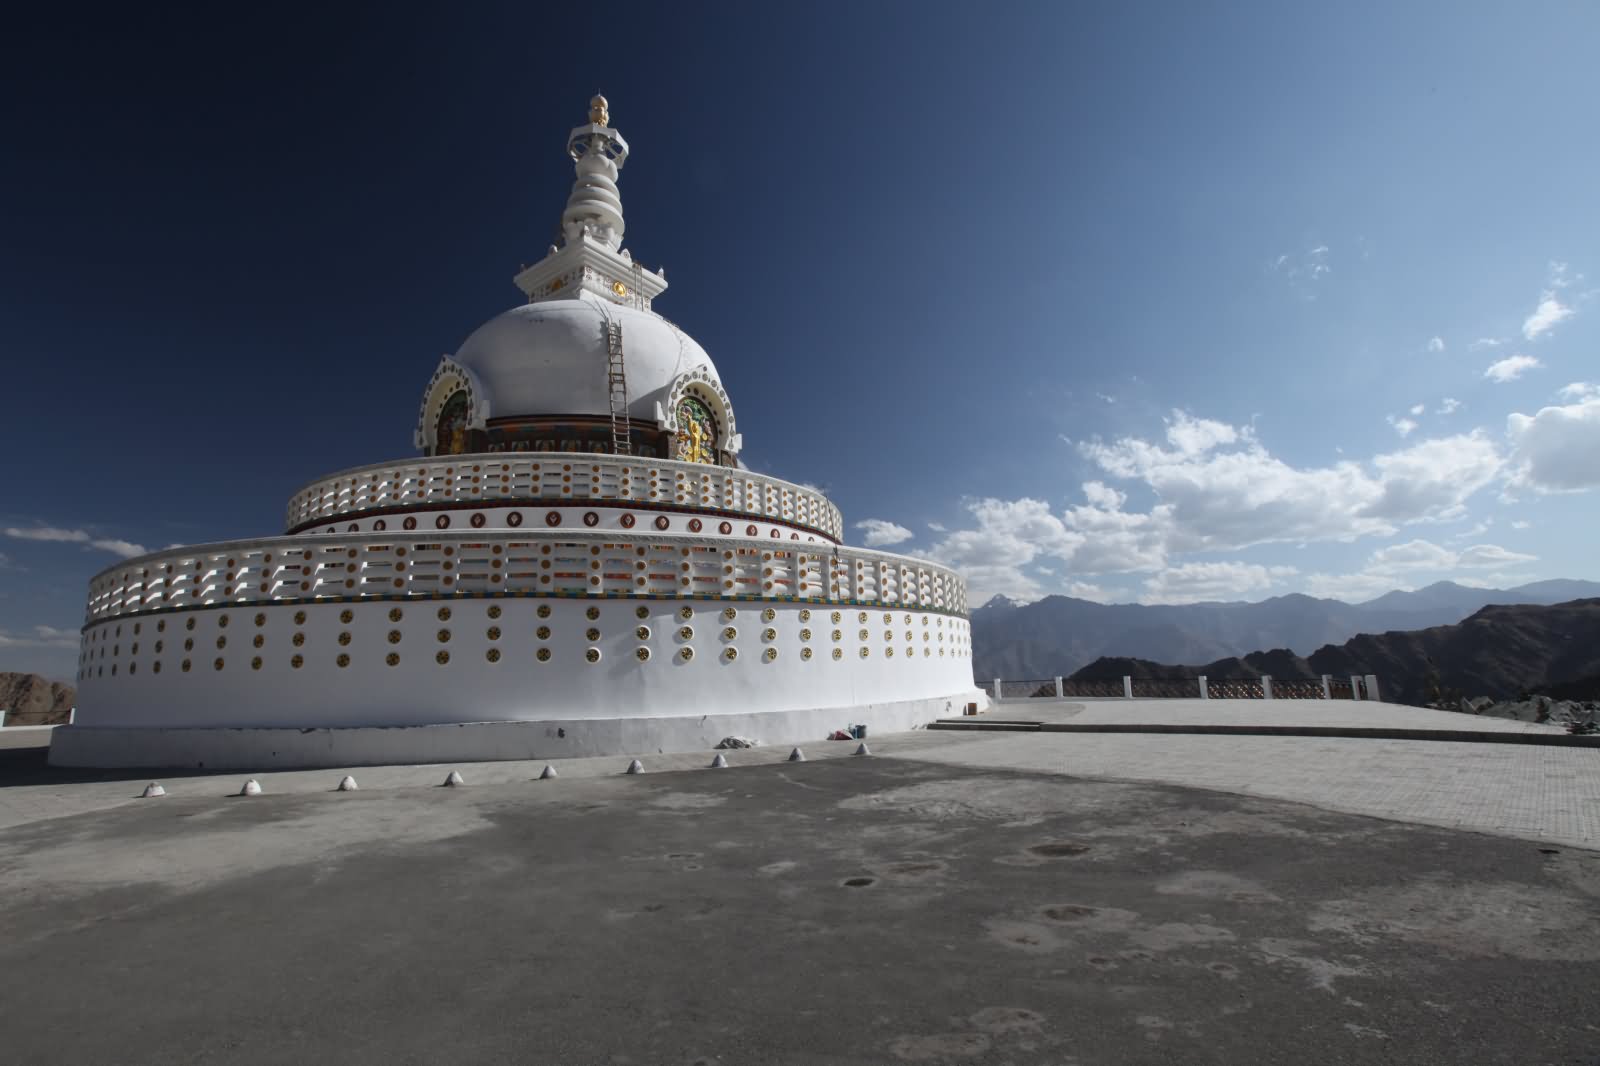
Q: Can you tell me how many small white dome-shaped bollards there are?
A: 9